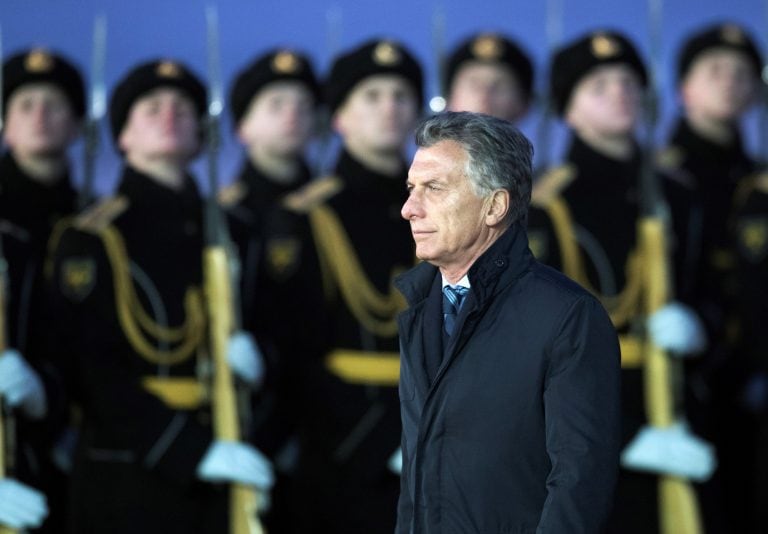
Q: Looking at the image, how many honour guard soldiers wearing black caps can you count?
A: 7